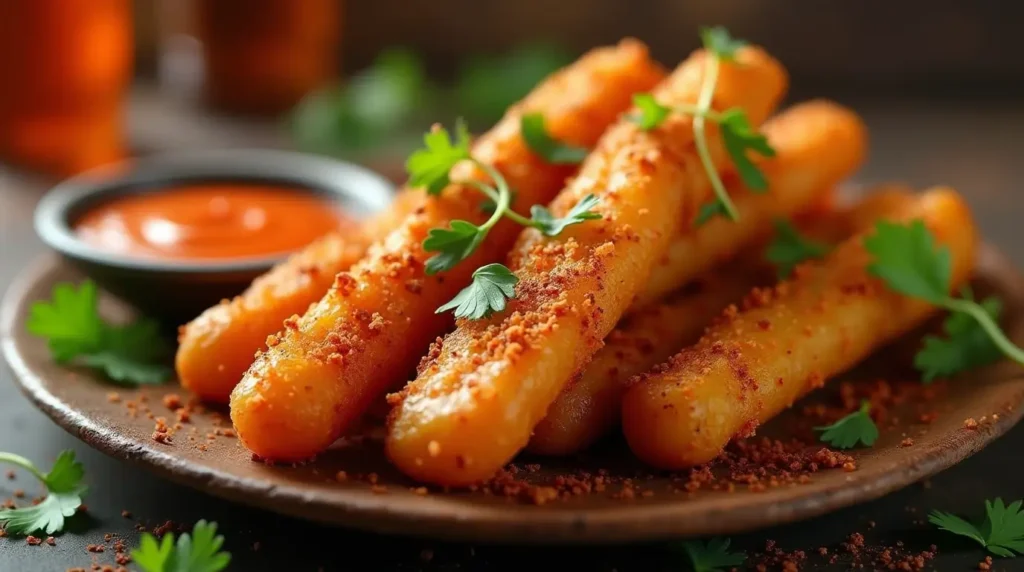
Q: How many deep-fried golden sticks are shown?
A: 6